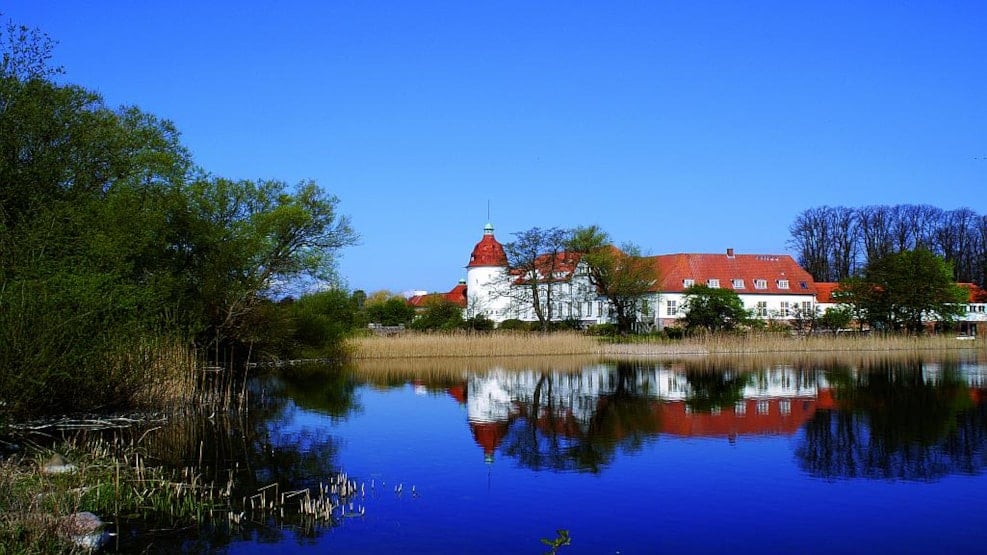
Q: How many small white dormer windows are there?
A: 5